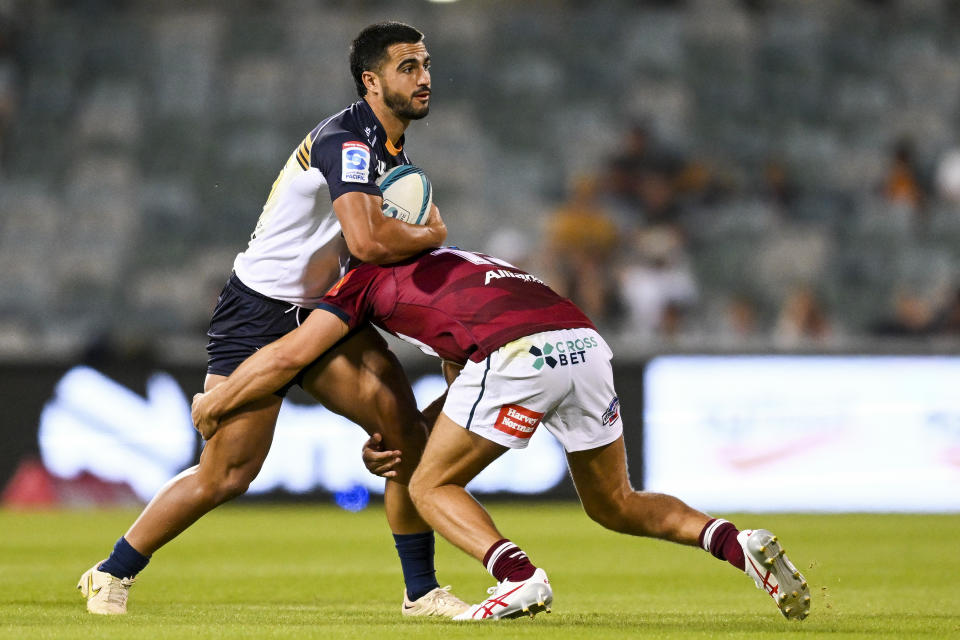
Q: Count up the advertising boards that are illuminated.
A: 2